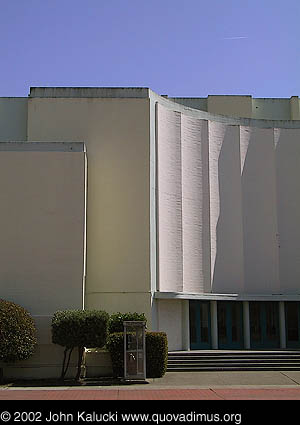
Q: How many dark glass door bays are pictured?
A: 4